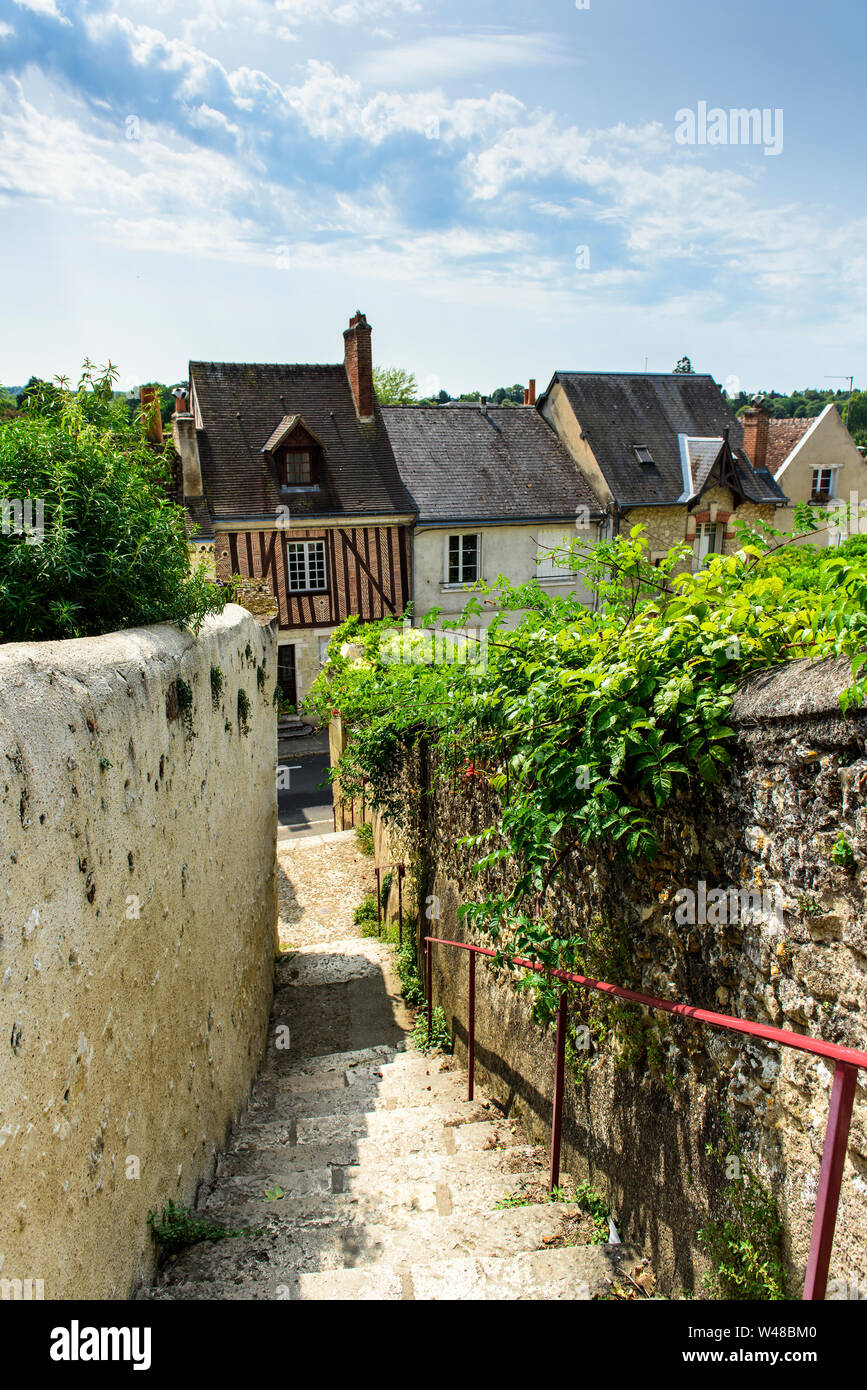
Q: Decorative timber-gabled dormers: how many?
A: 2